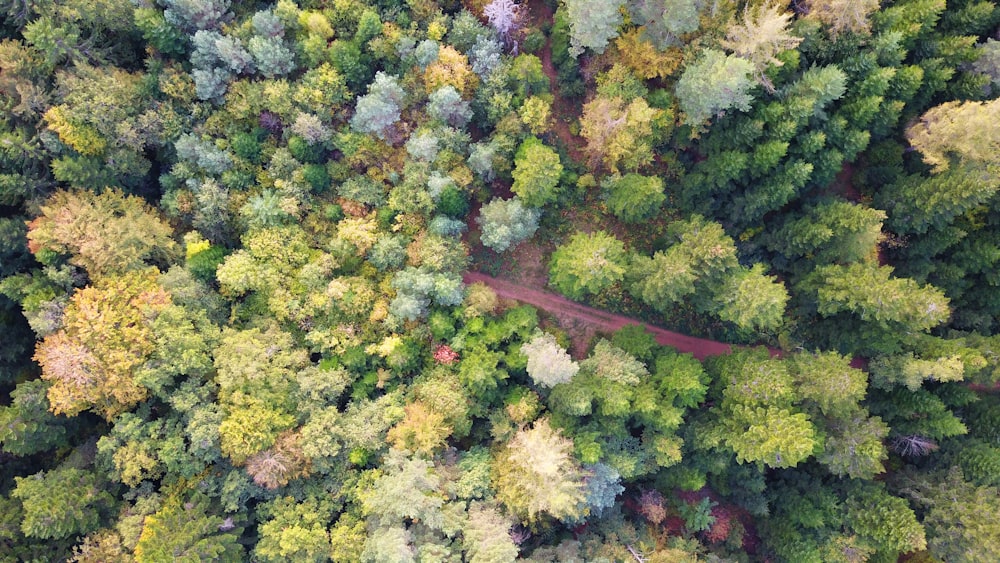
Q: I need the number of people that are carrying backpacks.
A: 0